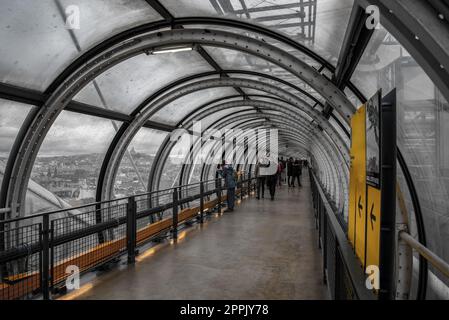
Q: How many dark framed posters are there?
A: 1